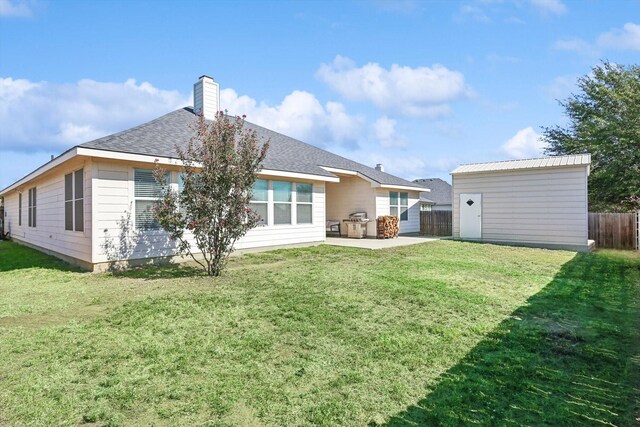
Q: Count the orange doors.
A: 0